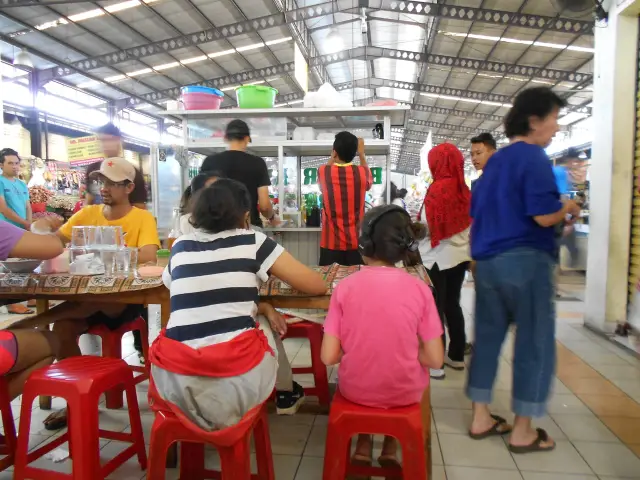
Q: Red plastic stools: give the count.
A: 6